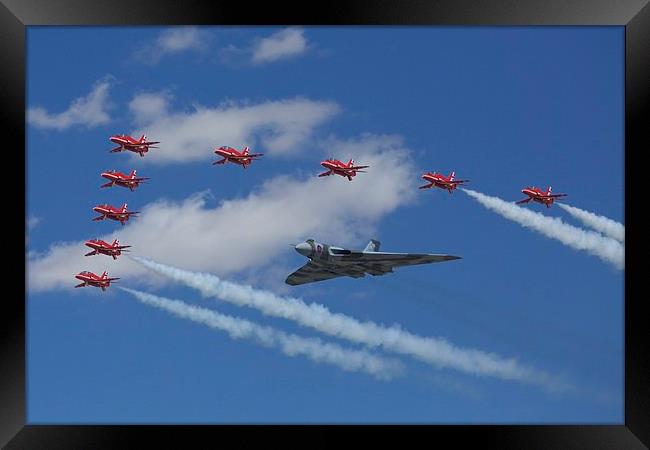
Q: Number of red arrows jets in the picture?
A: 9